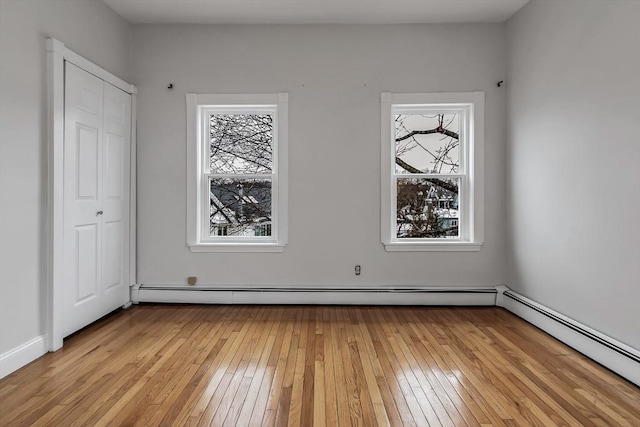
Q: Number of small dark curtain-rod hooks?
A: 2